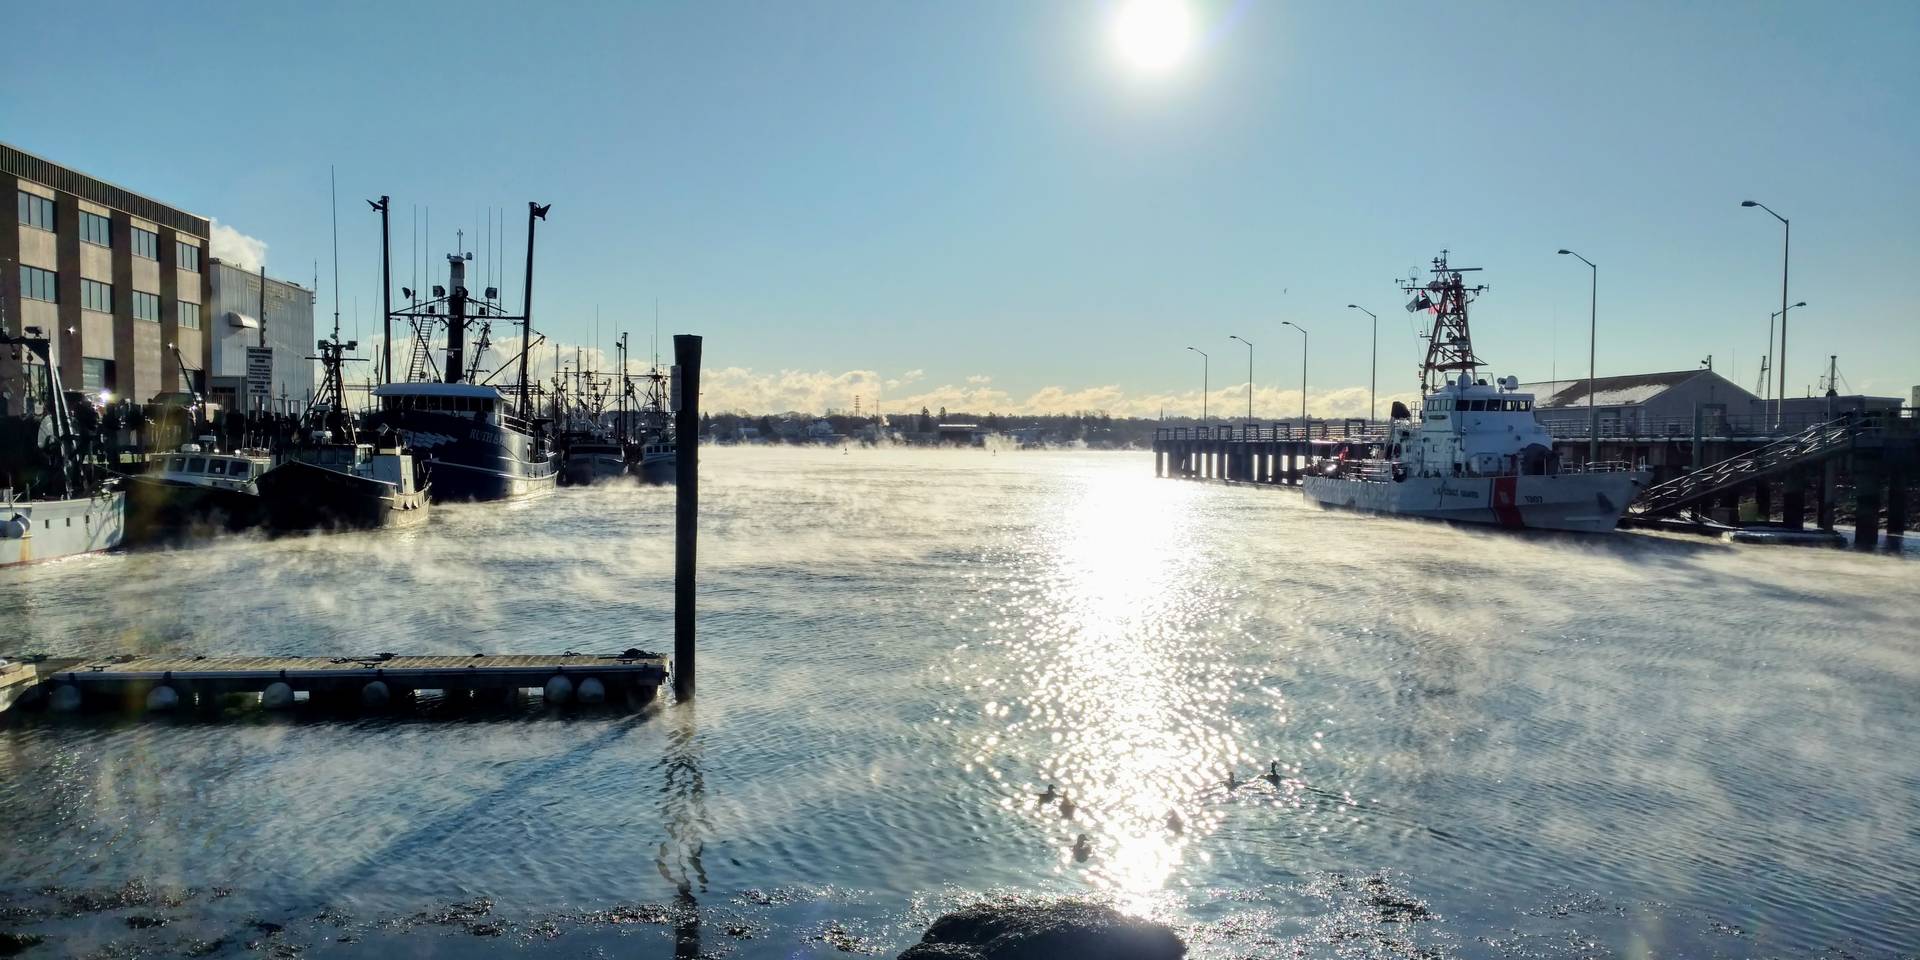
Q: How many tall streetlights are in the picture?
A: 7